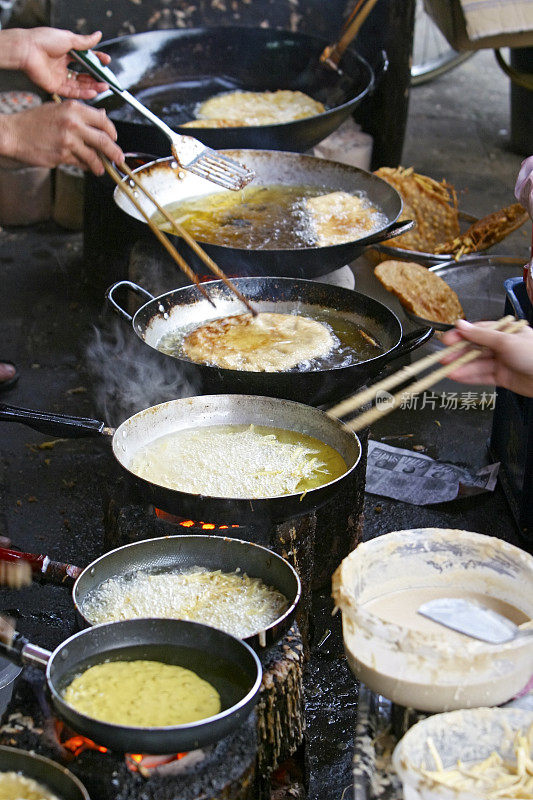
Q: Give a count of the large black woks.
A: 3